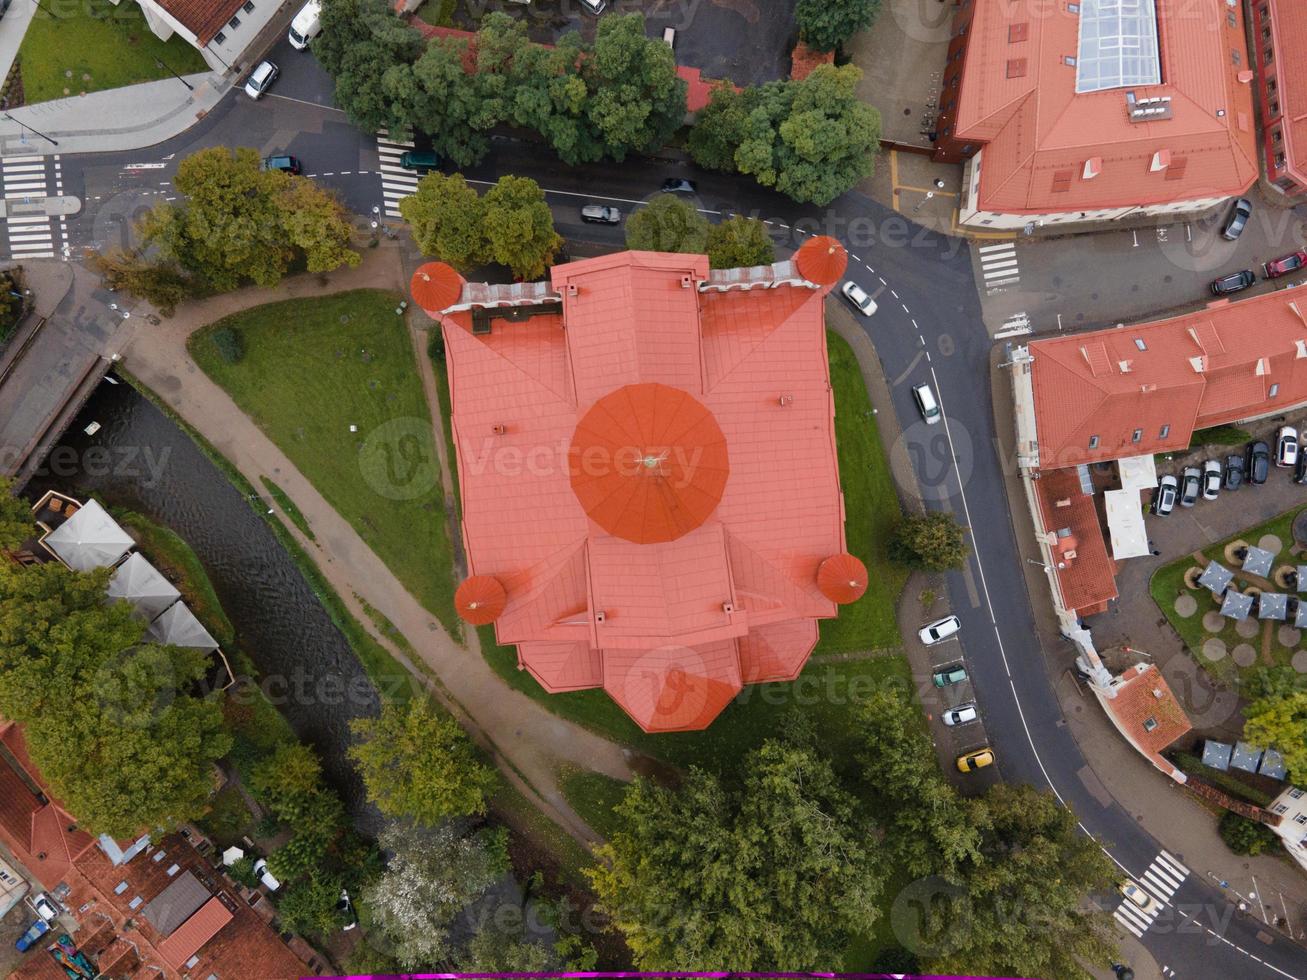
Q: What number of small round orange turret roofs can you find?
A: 4